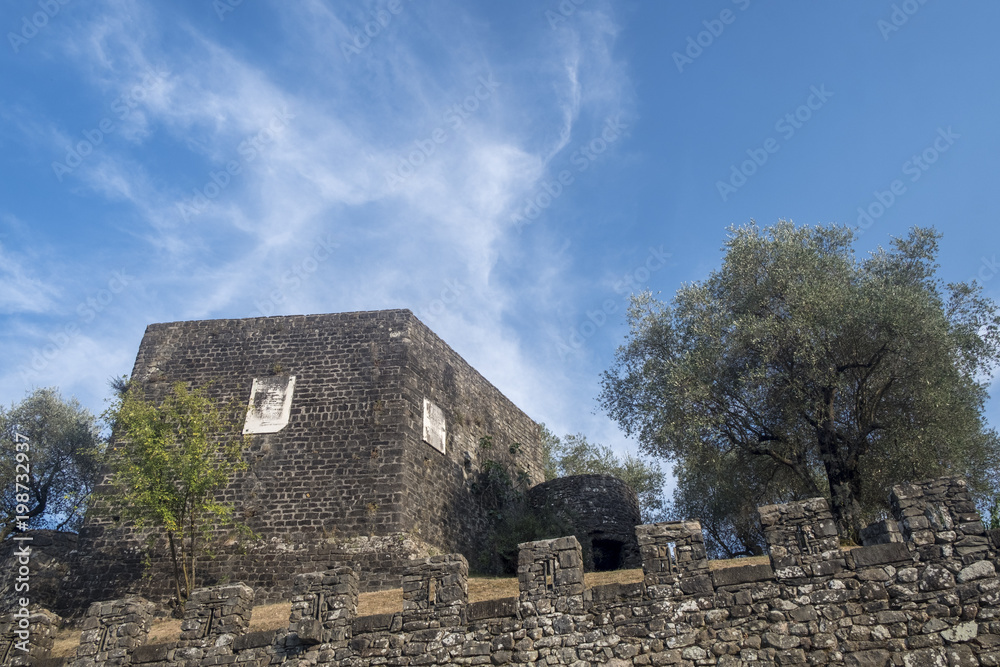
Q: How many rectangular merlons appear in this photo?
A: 9